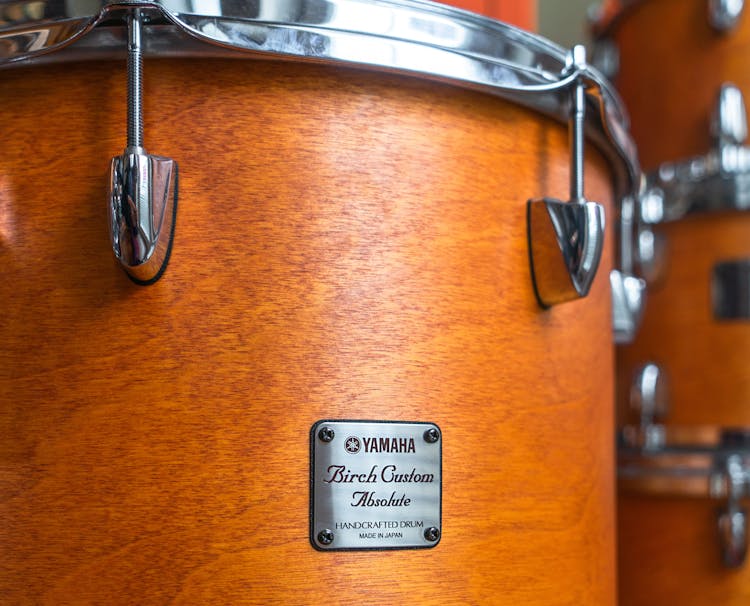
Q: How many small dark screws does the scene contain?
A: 4